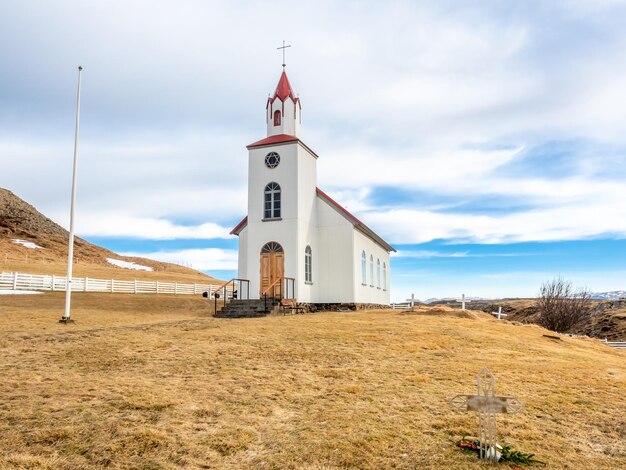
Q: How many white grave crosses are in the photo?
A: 3